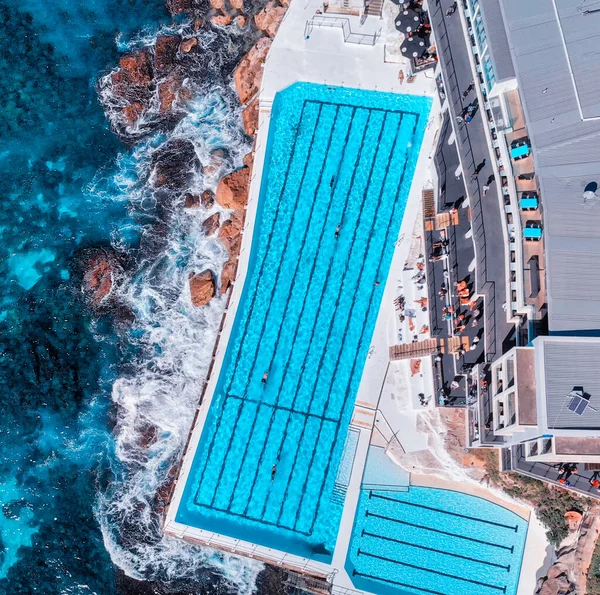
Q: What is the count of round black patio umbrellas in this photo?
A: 3